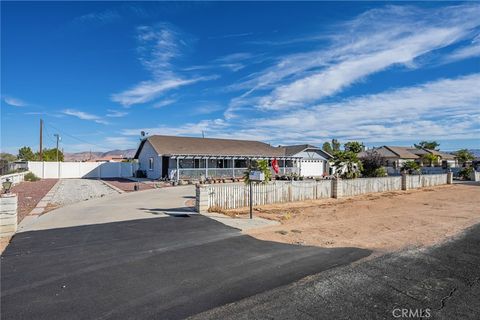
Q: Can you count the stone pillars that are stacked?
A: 5